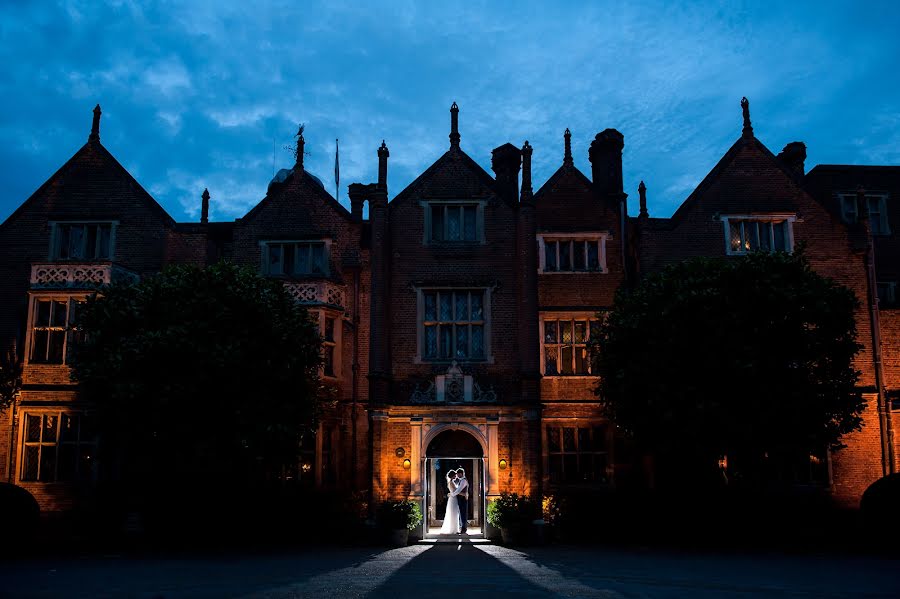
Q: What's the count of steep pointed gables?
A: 5